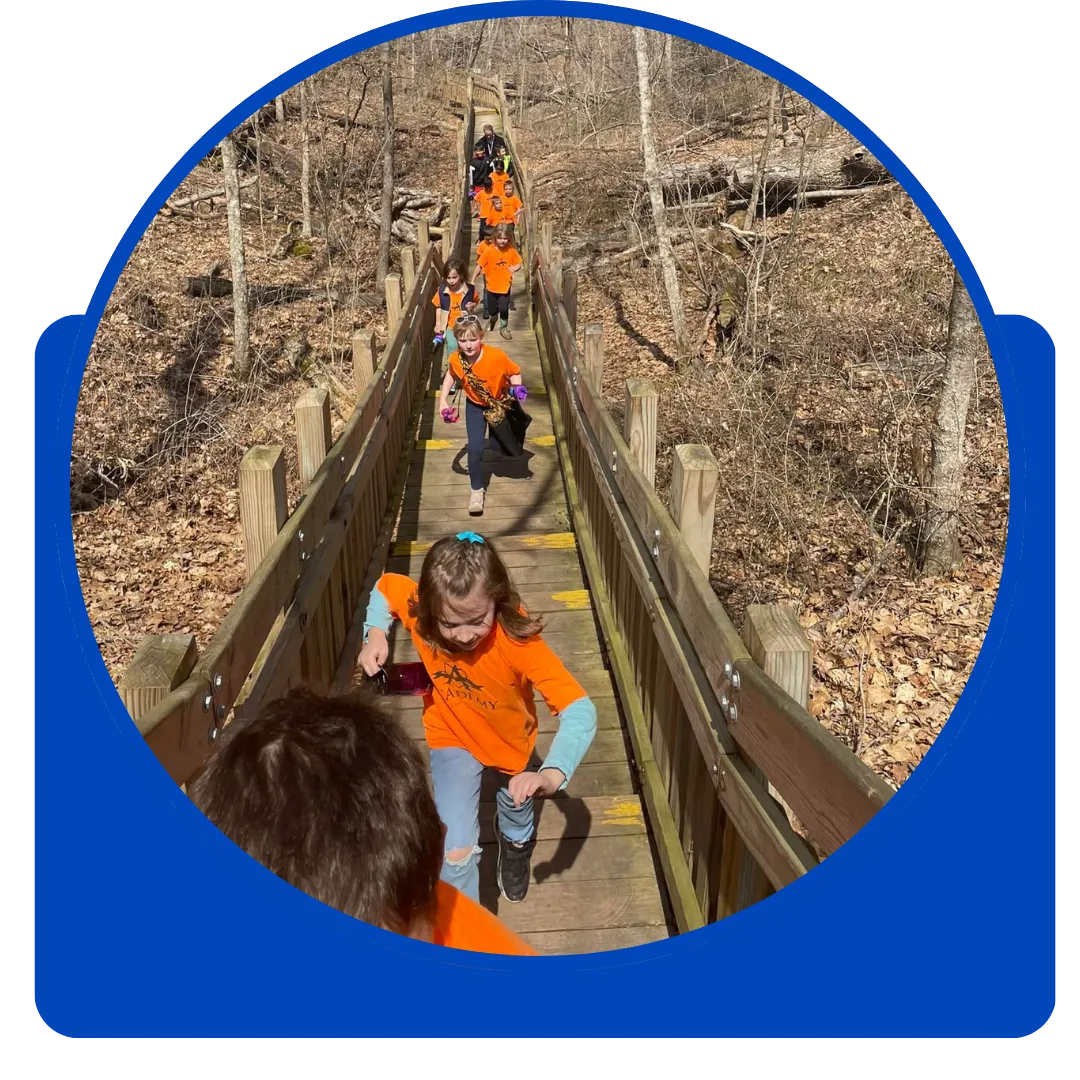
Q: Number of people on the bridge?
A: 13